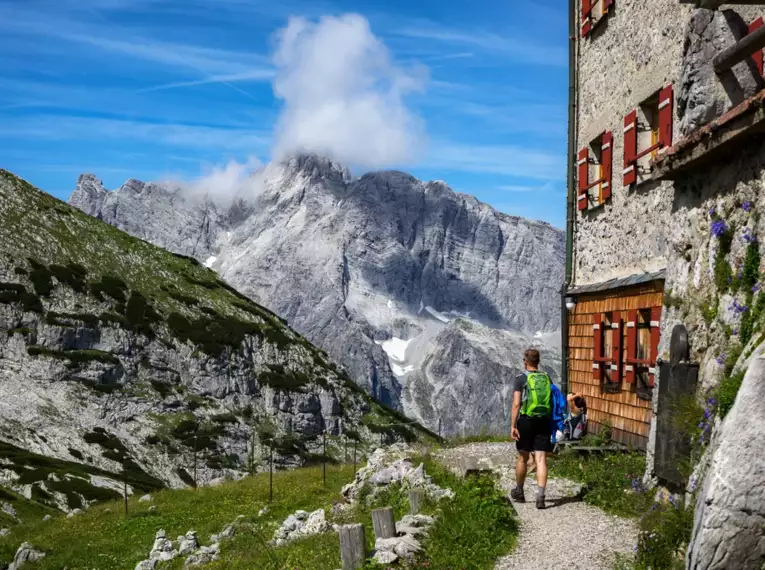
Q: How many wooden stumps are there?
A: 3